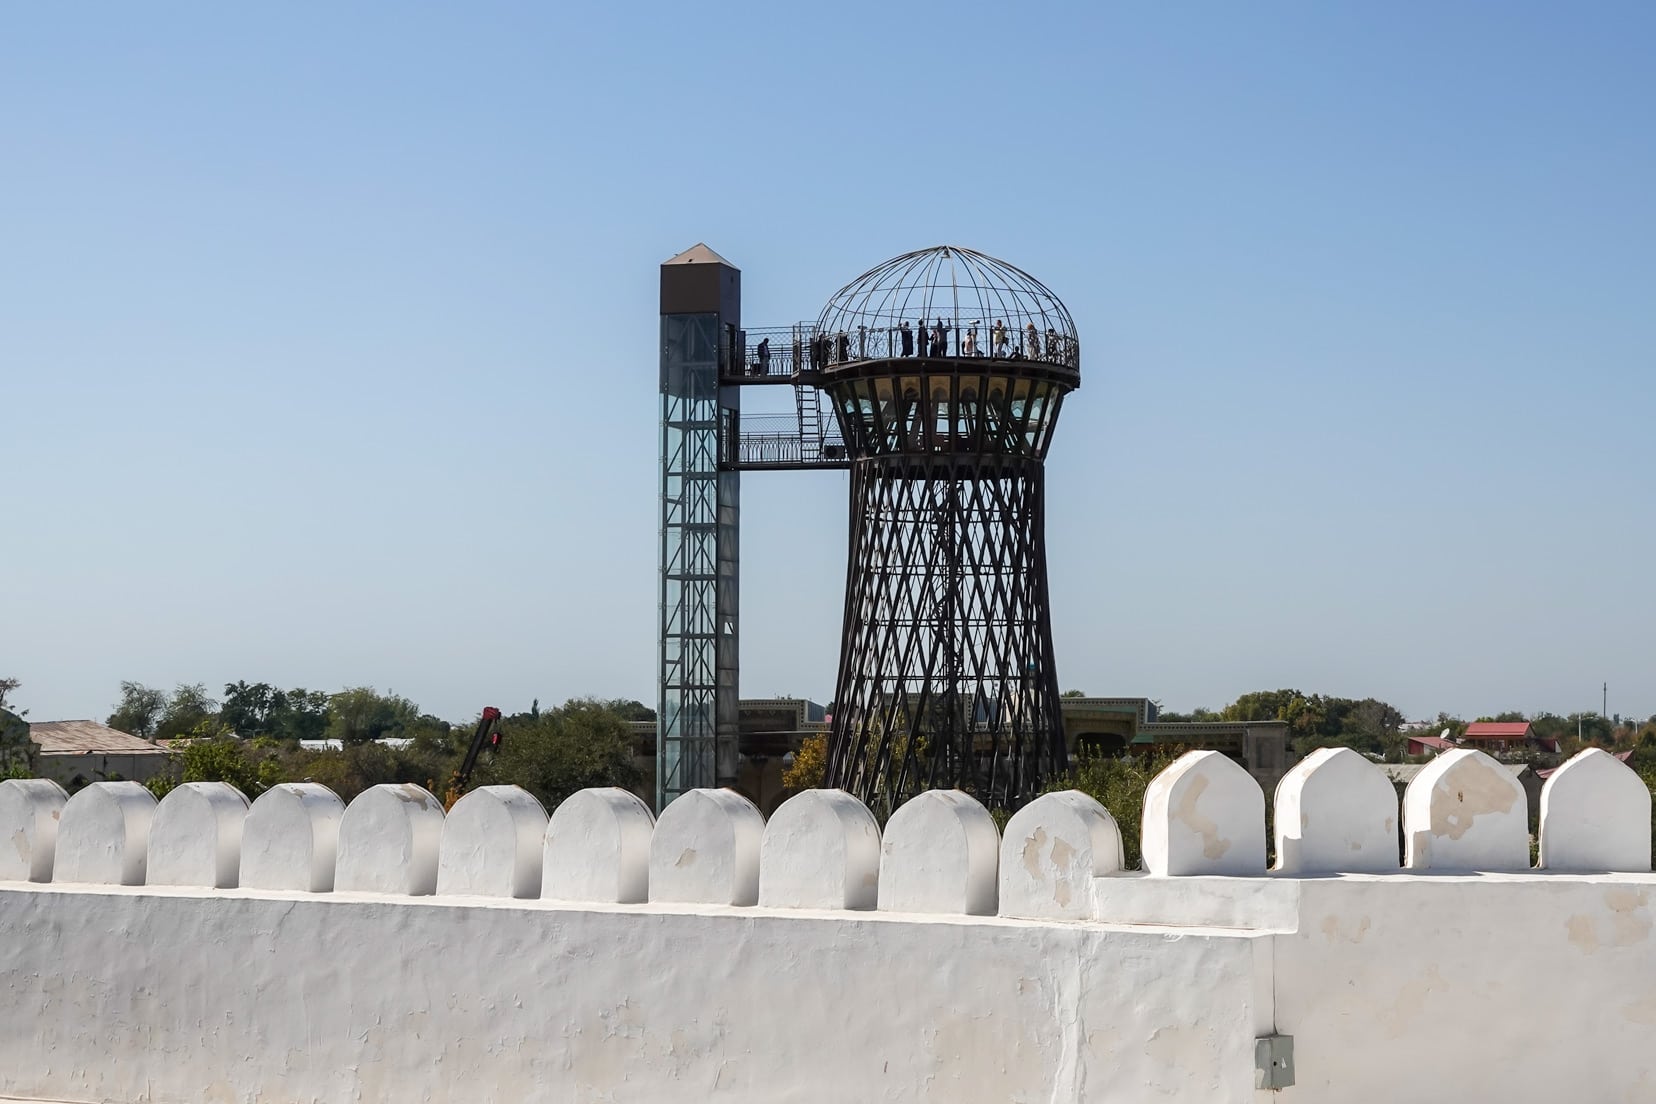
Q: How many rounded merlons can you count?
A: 15